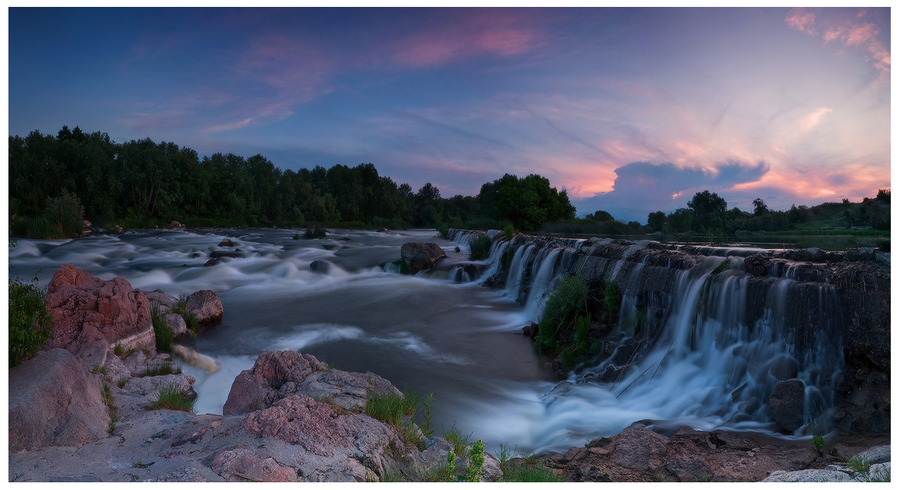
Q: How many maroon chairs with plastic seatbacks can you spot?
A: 0